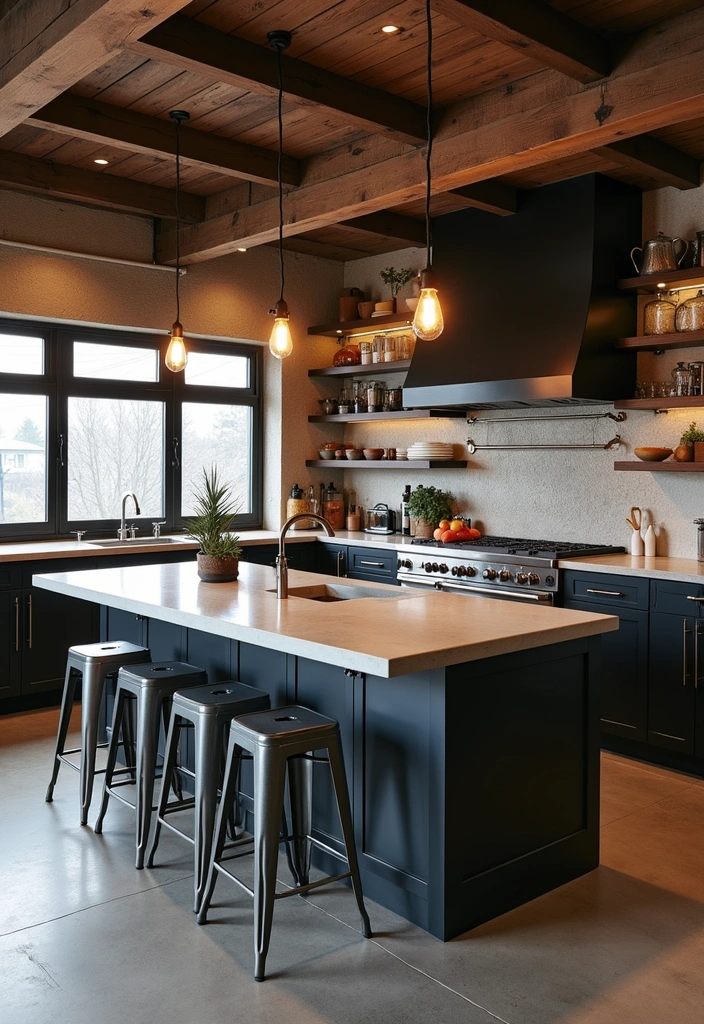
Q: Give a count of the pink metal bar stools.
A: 0